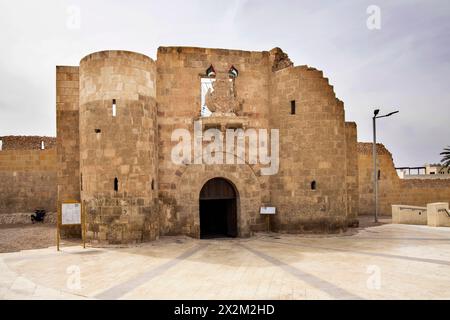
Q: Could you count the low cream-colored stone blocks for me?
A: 2